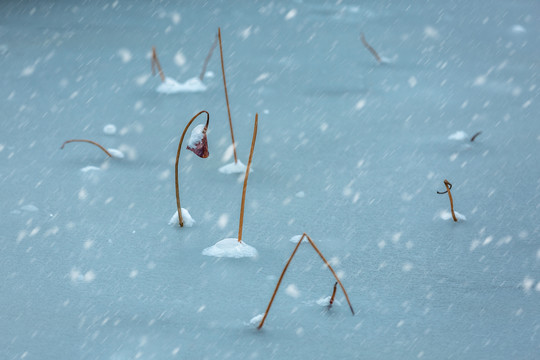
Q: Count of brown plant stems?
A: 11